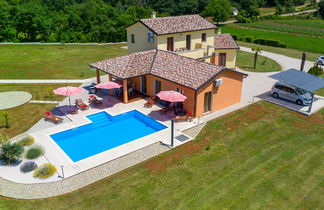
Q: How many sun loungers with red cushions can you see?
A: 5